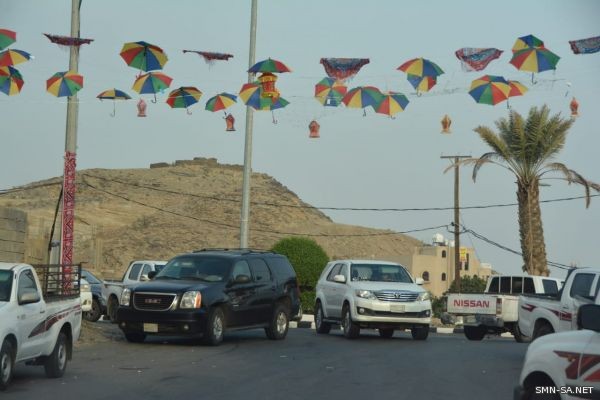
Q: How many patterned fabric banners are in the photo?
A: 5